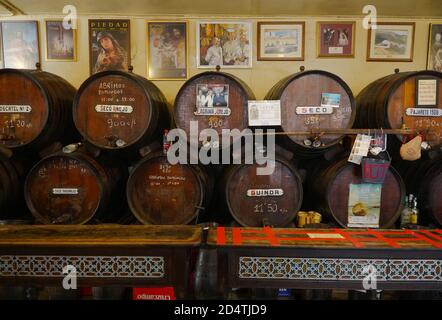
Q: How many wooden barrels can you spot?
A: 11